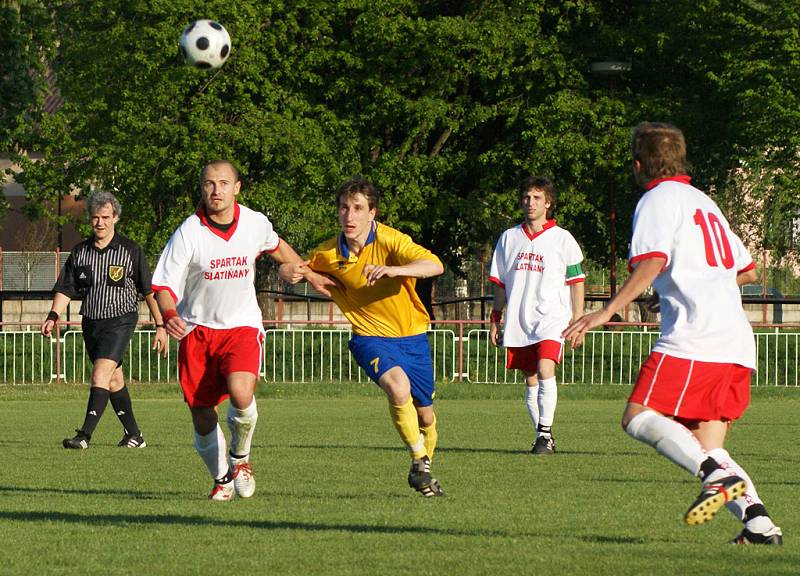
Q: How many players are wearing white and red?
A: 3